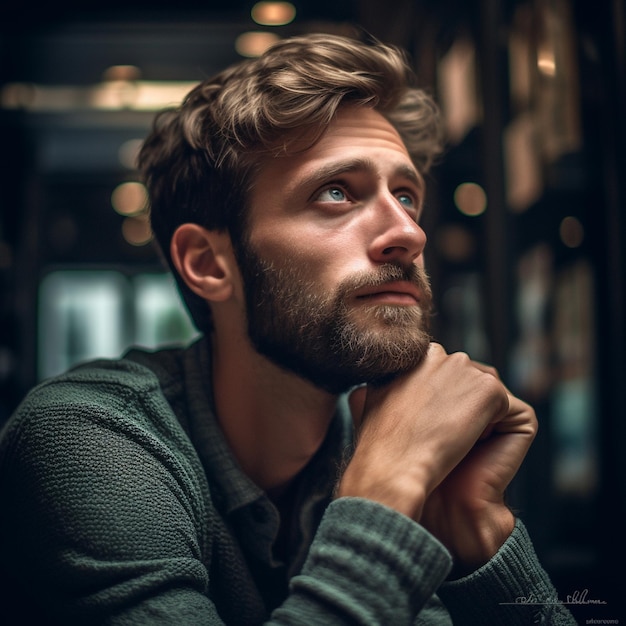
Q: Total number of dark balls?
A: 0